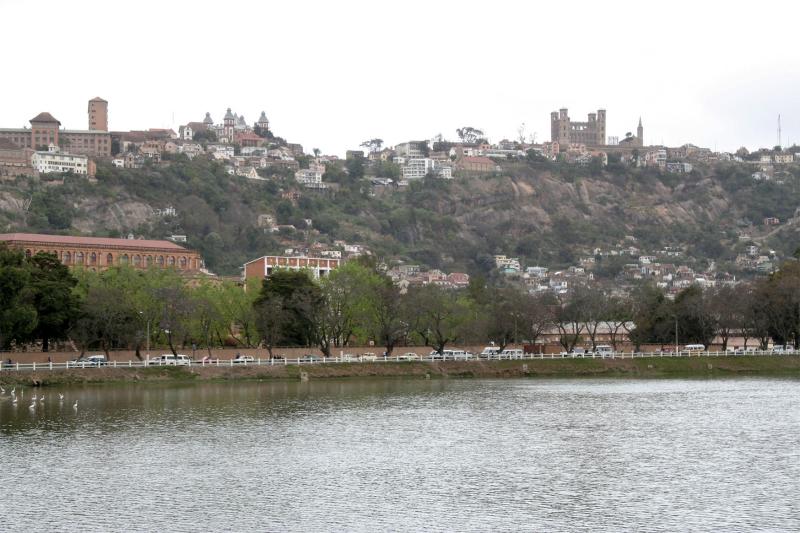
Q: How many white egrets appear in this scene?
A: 9